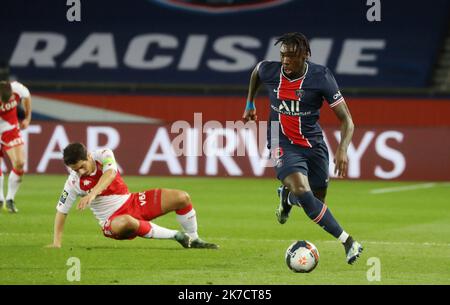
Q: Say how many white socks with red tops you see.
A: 4